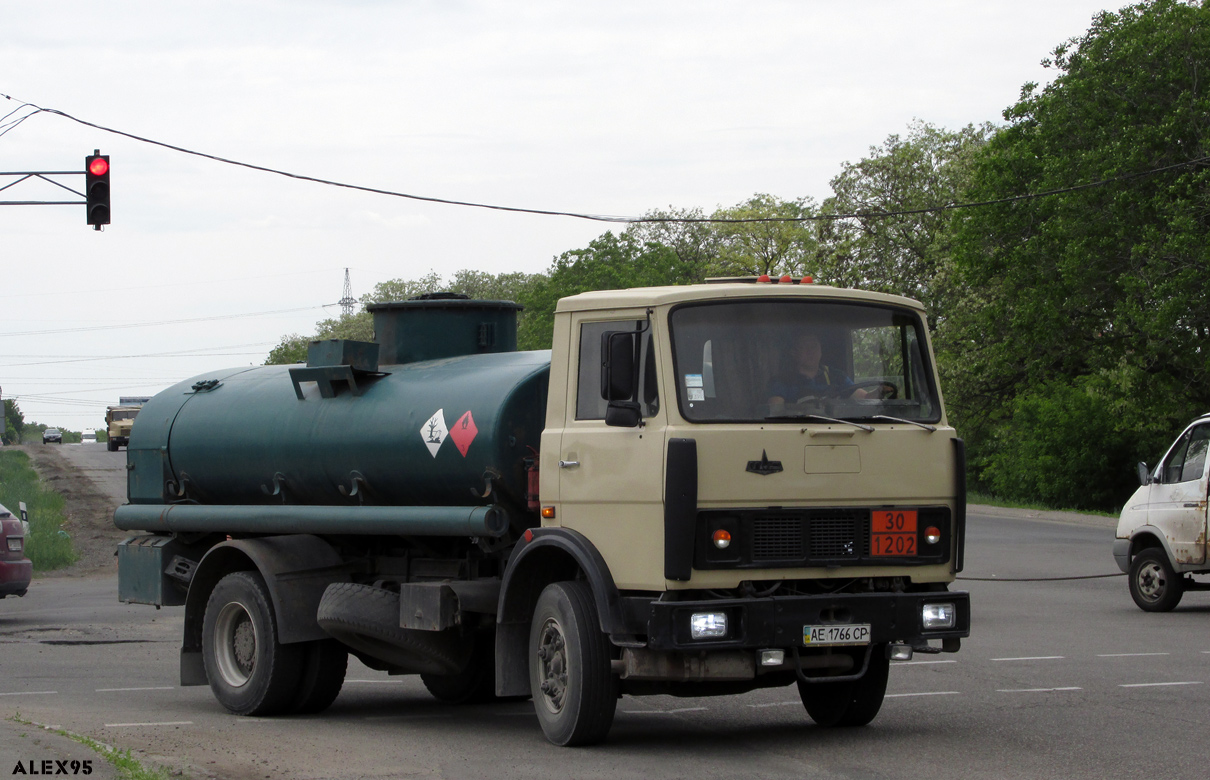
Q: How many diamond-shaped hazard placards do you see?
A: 2